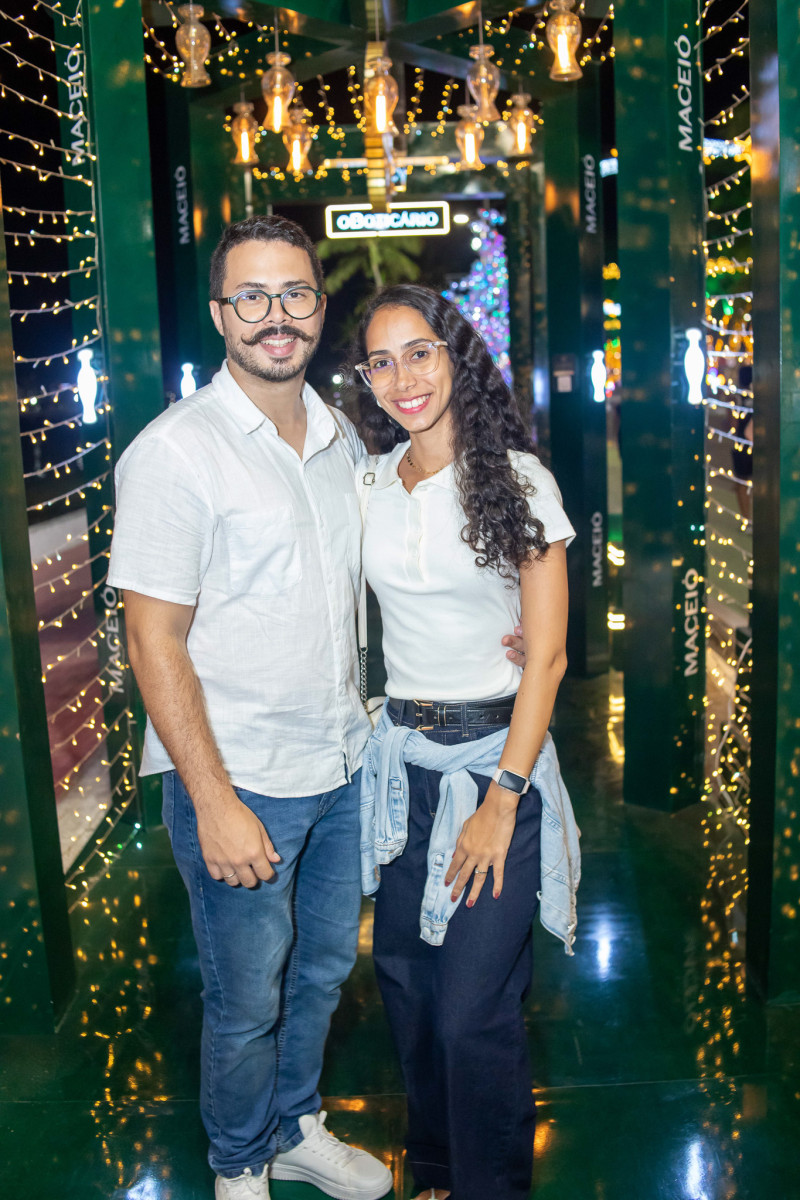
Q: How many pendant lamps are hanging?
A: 9